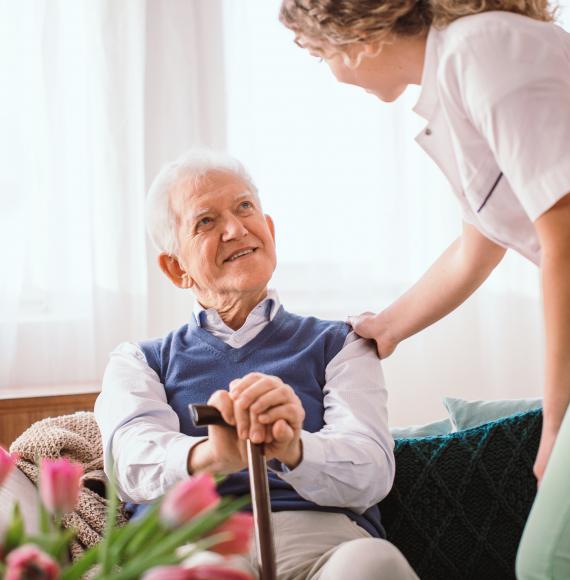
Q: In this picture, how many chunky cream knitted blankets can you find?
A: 1